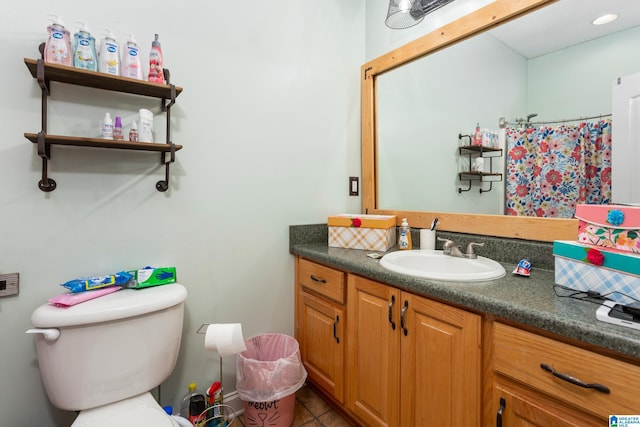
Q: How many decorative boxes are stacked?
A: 2